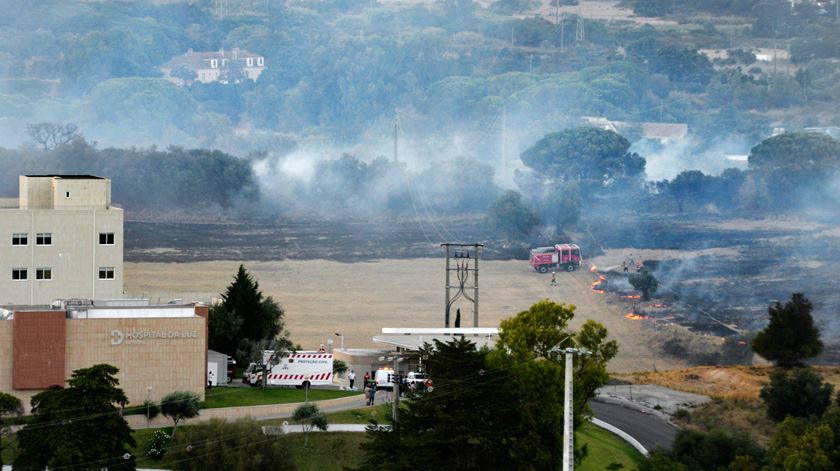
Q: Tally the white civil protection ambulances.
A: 1